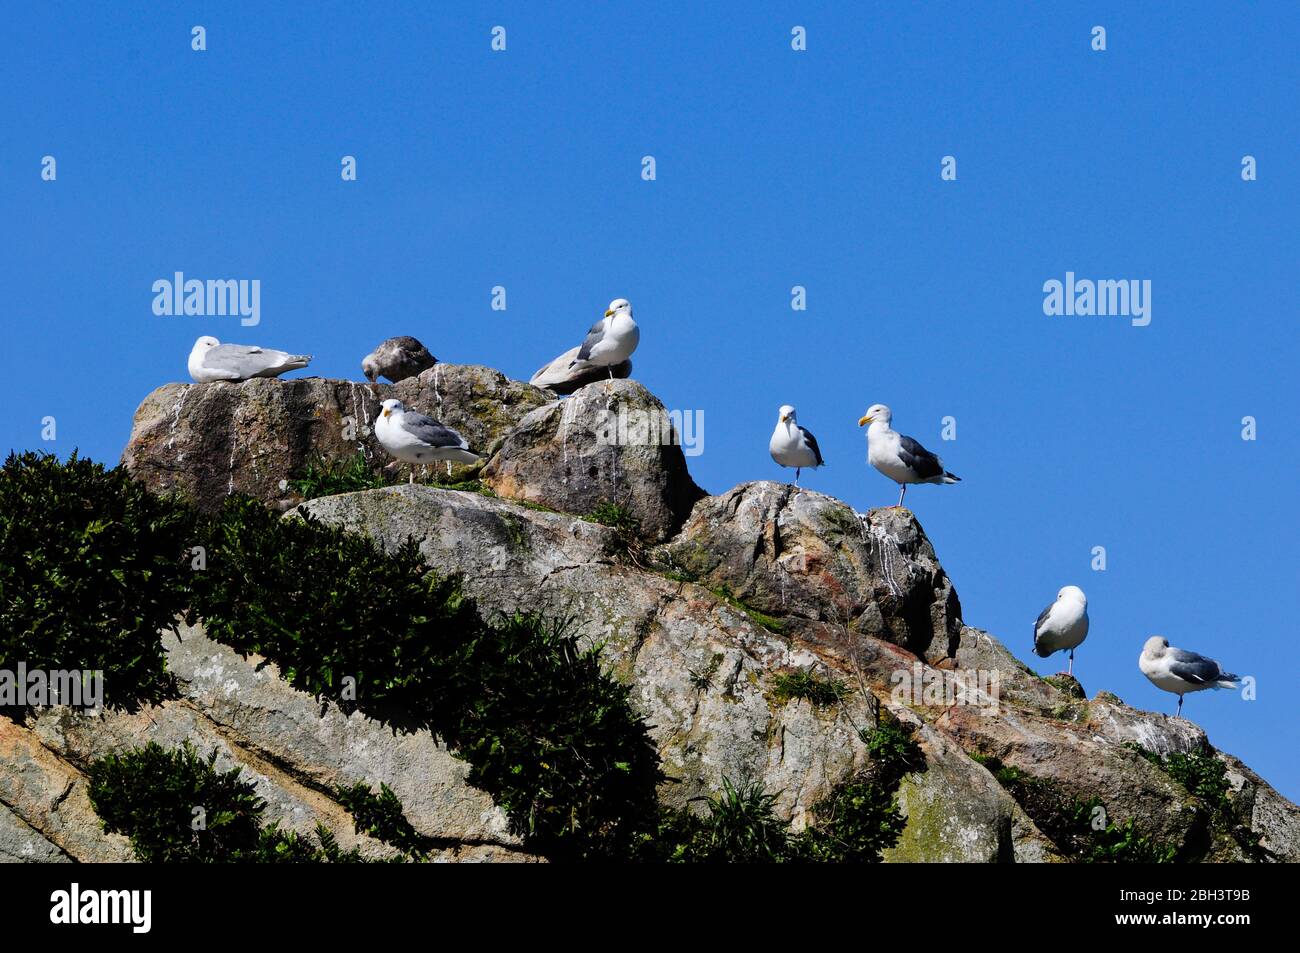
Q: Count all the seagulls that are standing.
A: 6